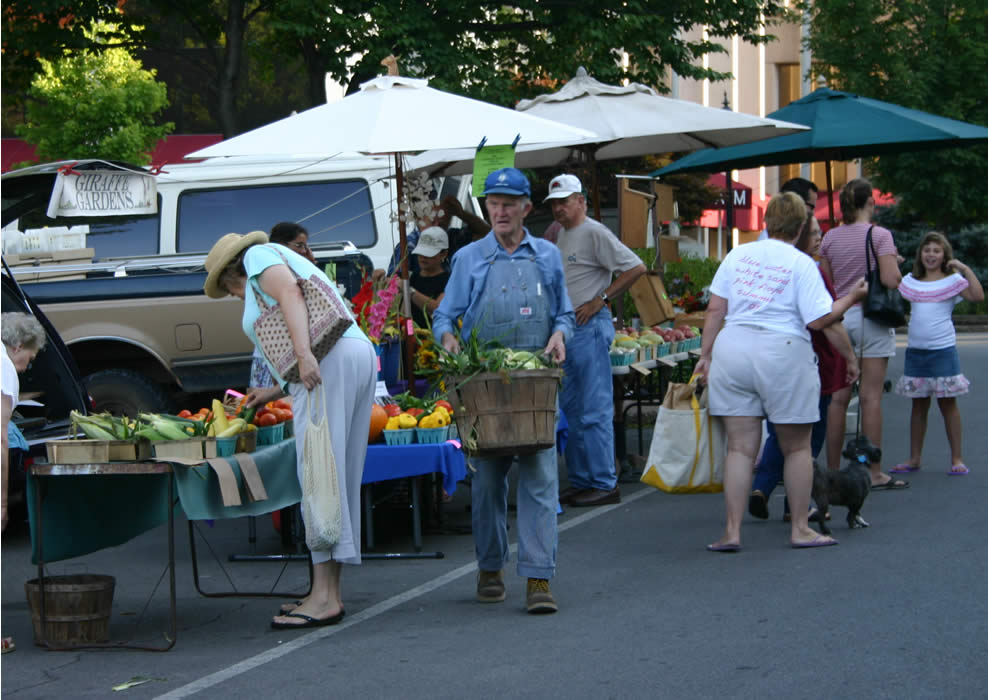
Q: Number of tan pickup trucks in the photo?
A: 1